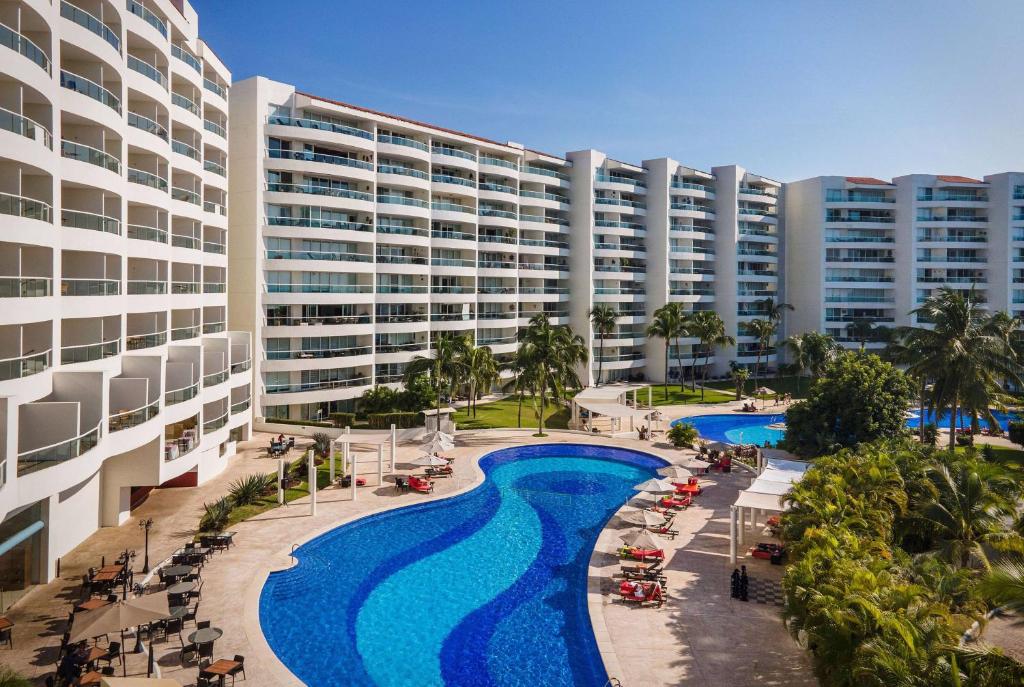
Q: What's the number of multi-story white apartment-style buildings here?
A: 3